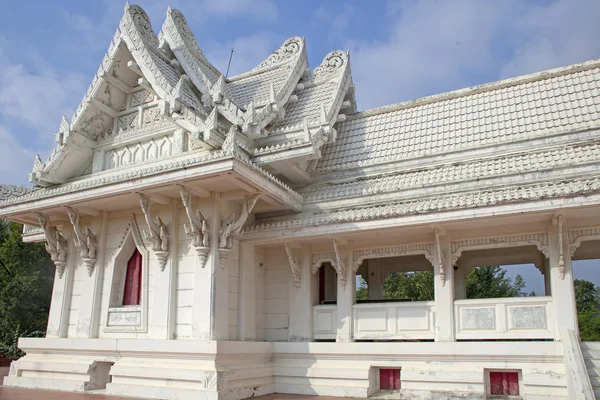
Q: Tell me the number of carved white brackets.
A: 9